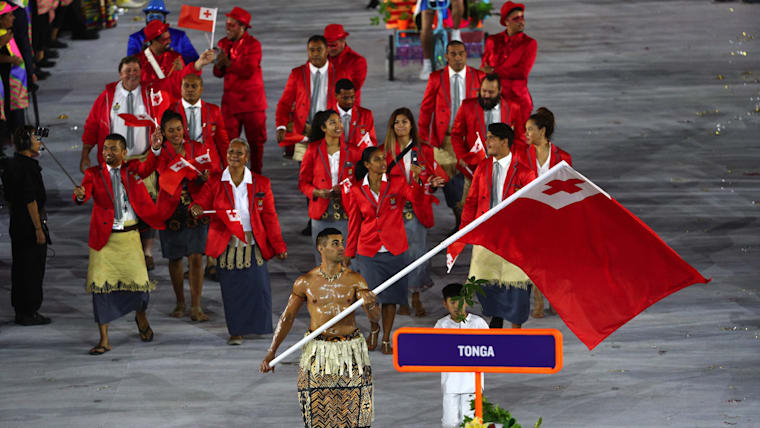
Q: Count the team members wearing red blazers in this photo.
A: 14